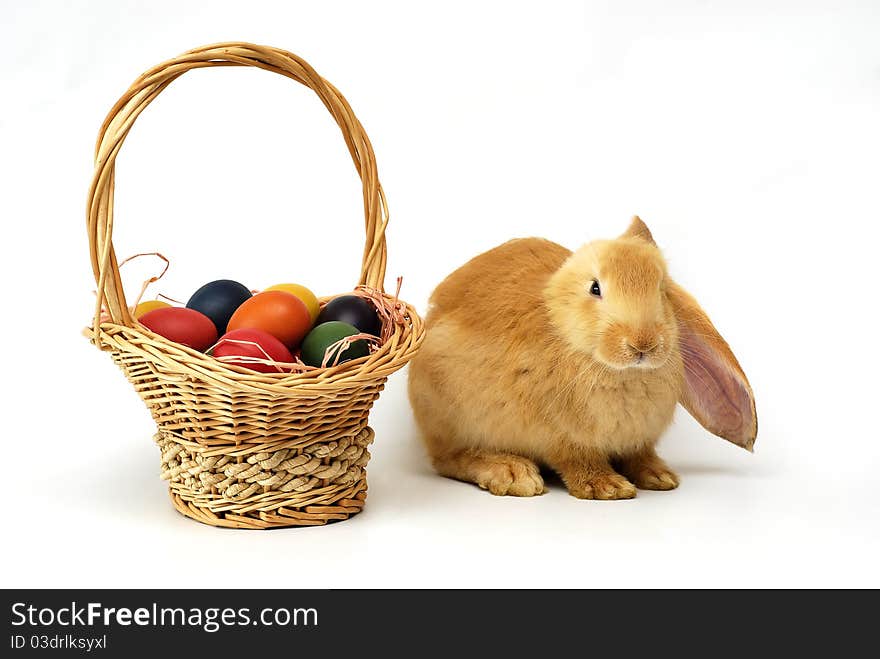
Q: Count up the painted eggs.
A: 8